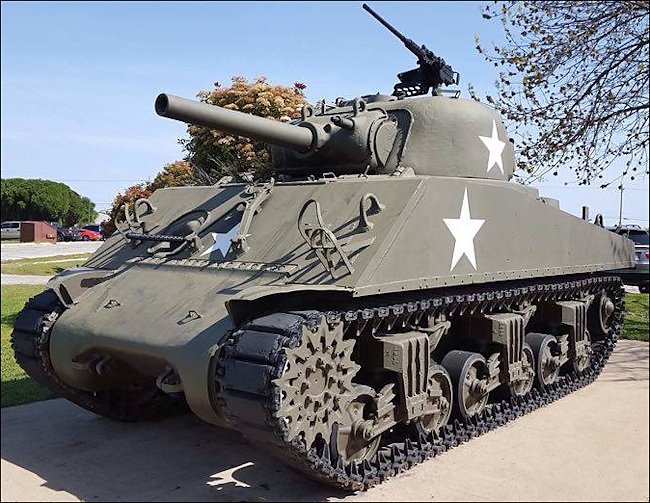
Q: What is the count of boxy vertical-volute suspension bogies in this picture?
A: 3